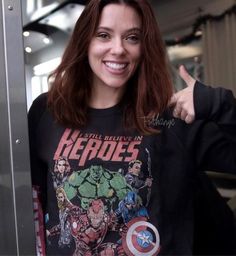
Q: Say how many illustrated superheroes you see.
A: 6